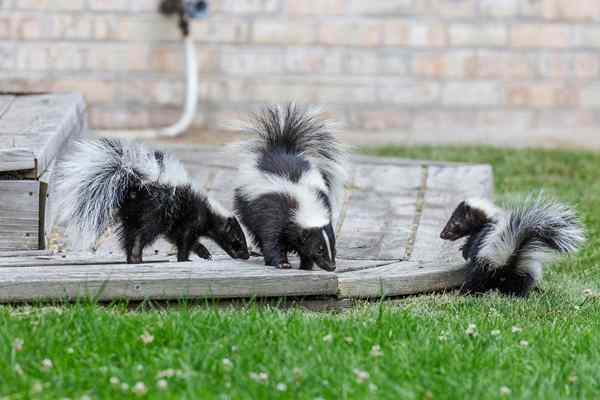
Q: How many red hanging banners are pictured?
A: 0